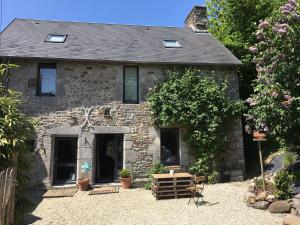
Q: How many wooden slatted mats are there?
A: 2